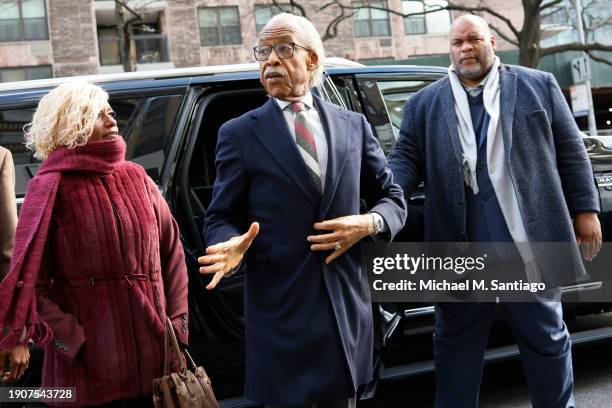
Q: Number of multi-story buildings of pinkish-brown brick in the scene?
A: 1